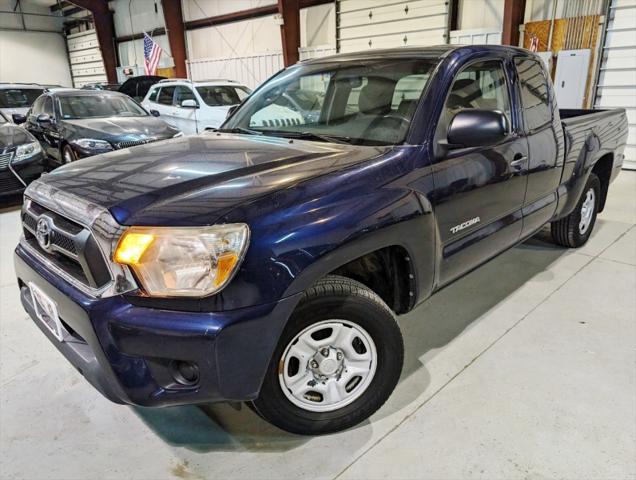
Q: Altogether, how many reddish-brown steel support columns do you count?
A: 4